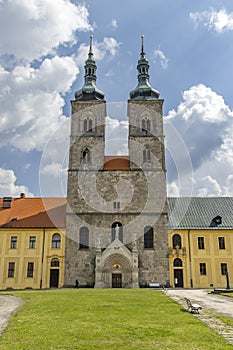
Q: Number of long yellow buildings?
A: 2